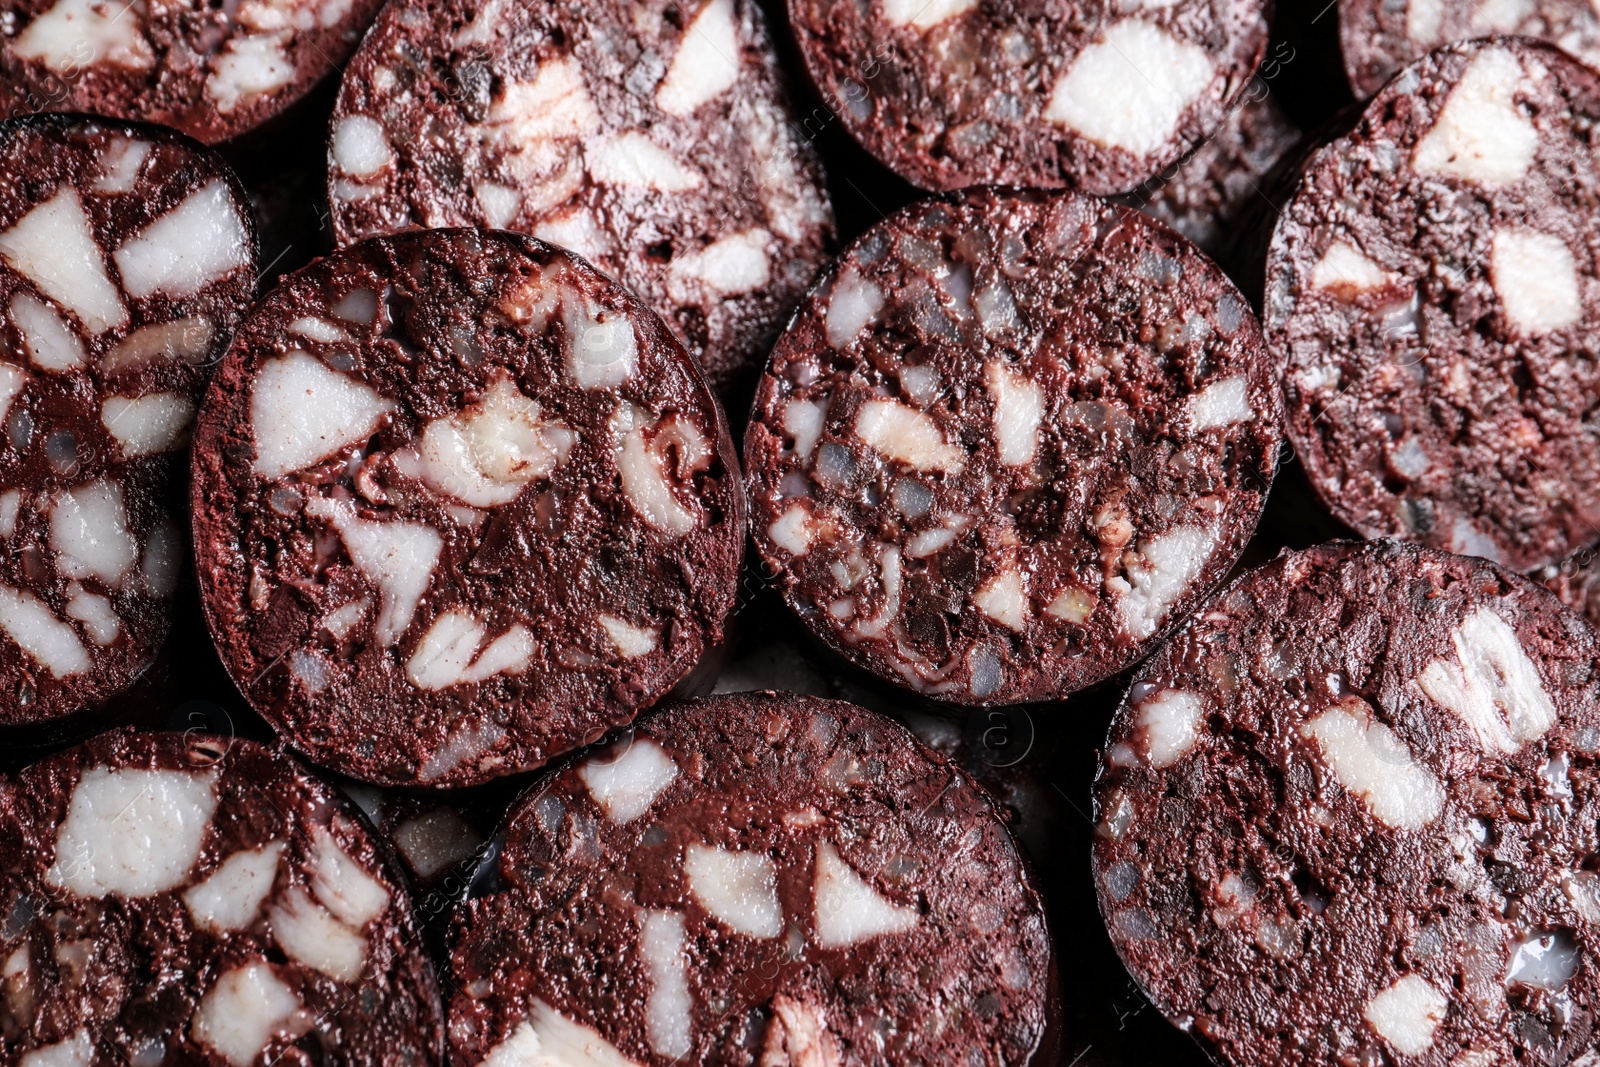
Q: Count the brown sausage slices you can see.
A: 11